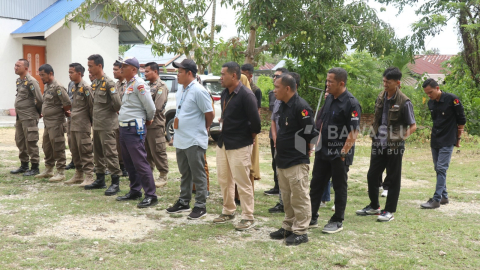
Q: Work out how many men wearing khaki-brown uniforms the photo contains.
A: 6